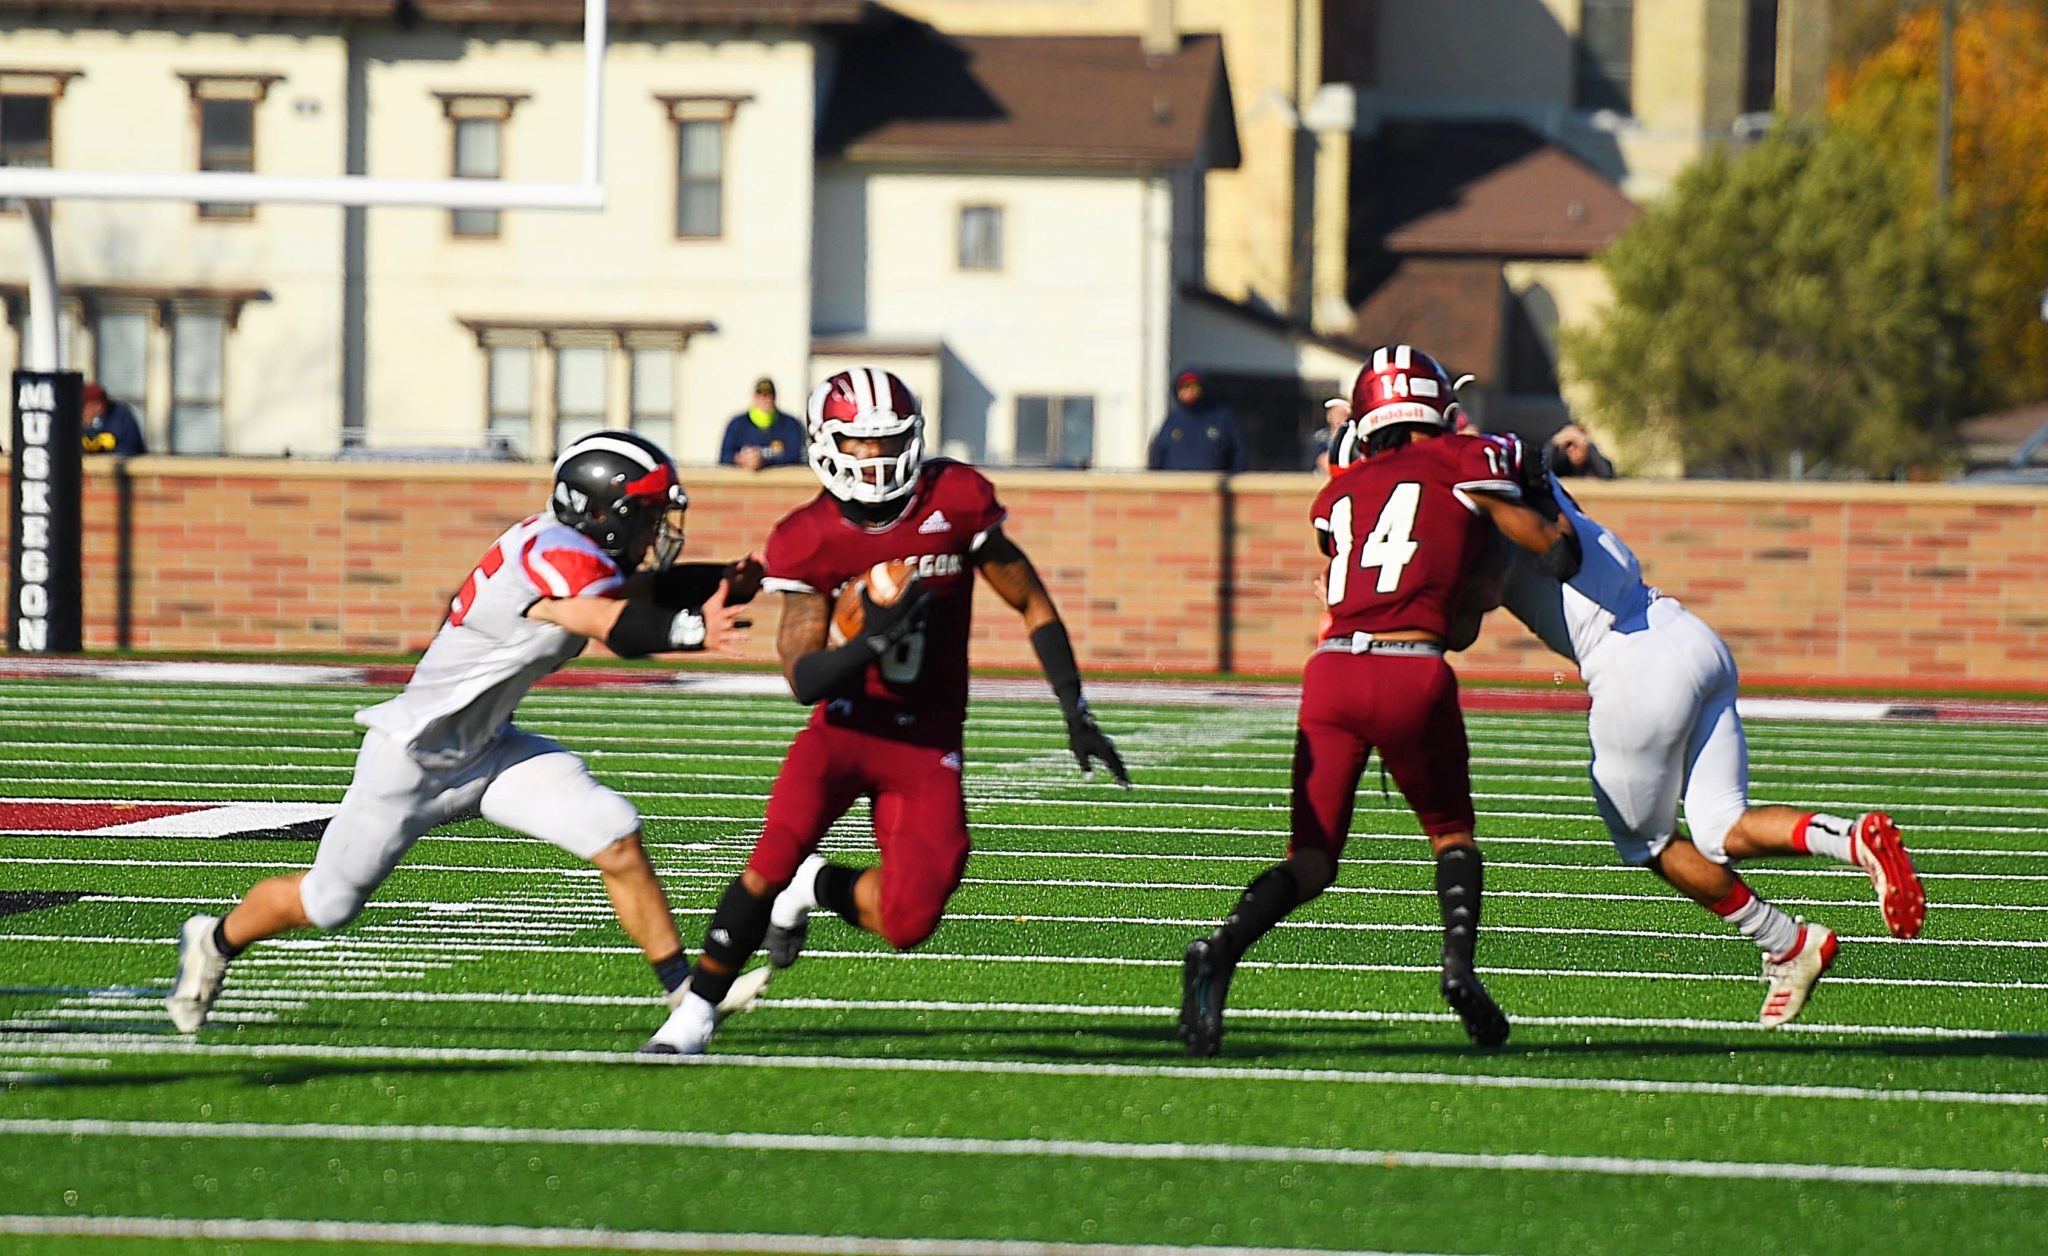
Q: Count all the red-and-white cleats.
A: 2